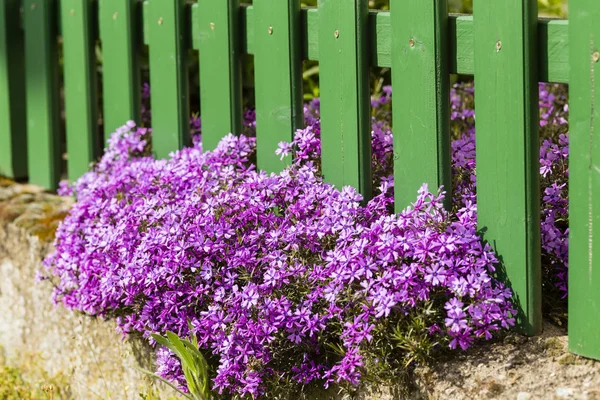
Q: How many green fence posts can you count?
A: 11